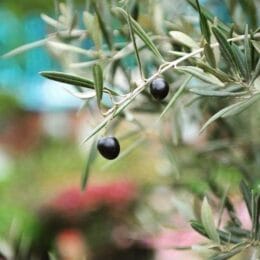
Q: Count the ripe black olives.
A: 2